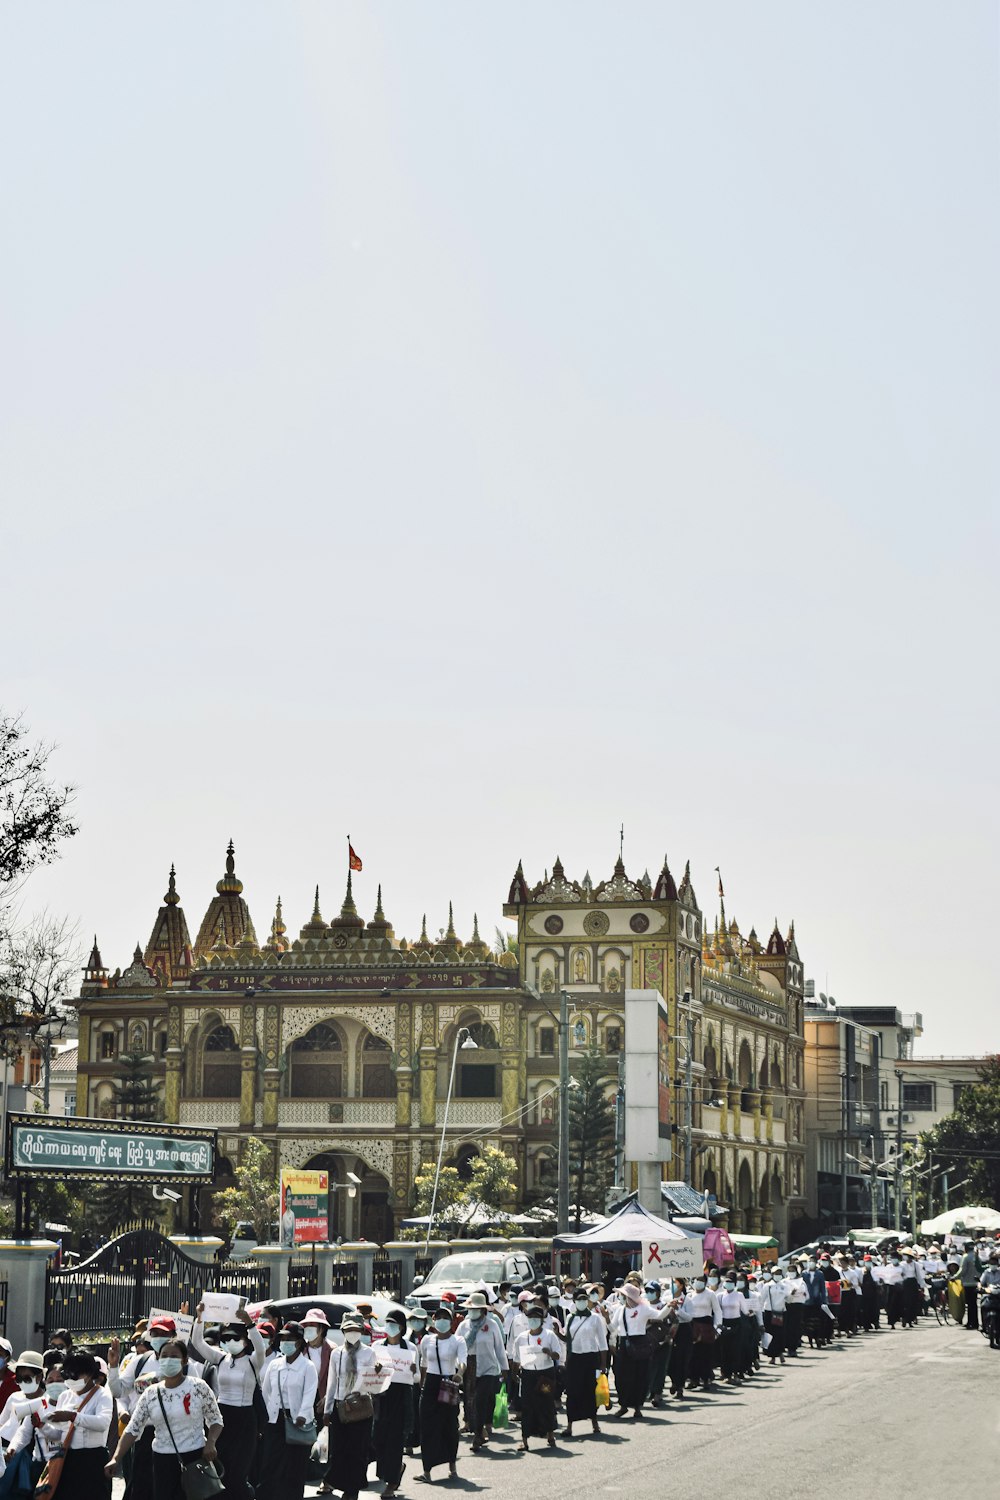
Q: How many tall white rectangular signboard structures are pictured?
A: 1